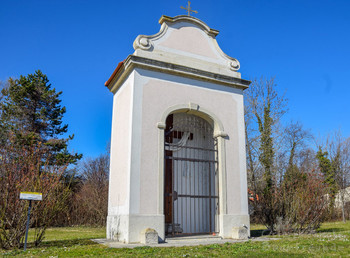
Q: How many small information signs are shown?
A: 1